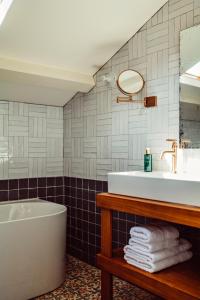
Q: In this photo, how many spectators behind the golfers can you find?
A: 0